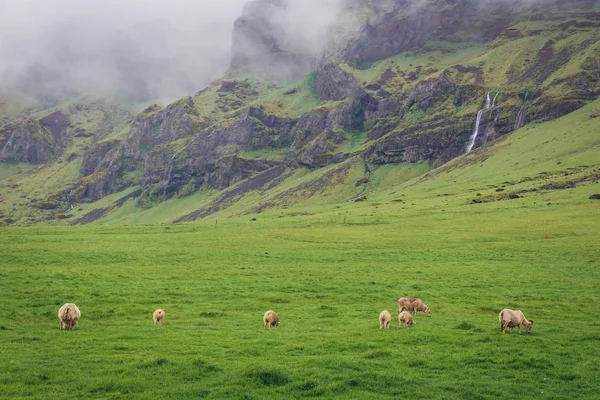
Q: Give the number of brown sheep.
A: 1